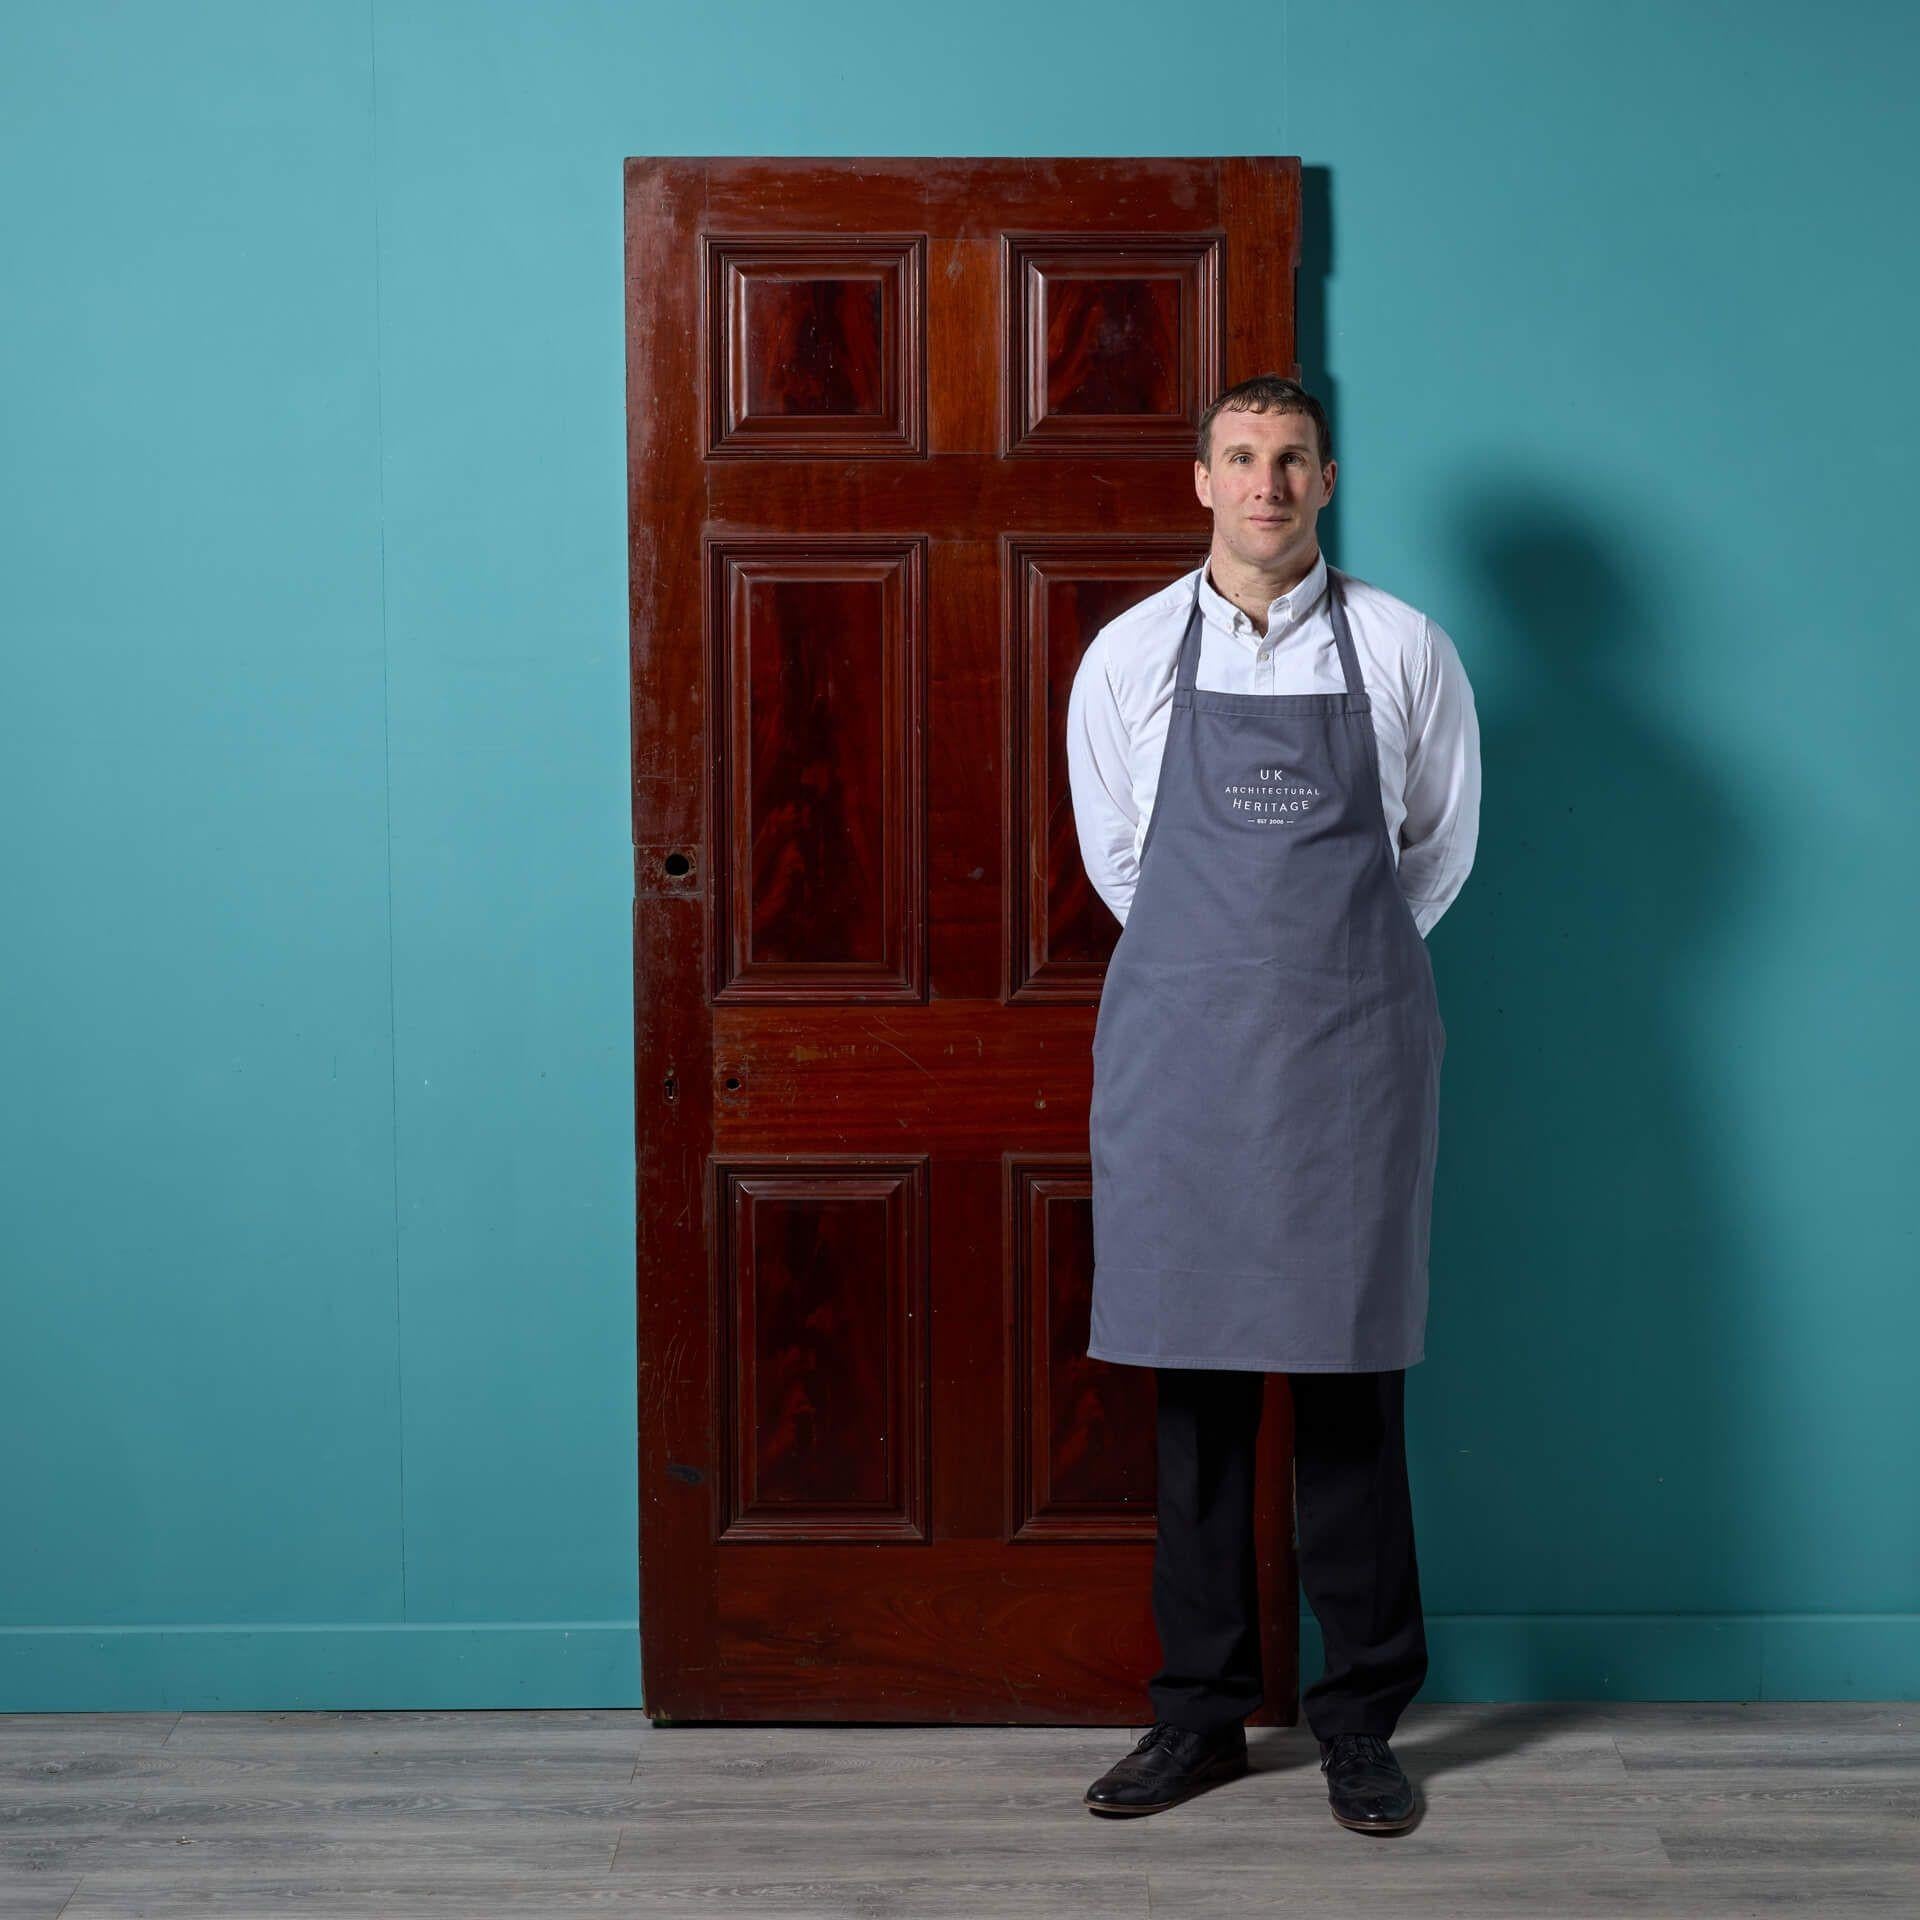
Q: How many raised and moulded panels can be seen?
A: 6